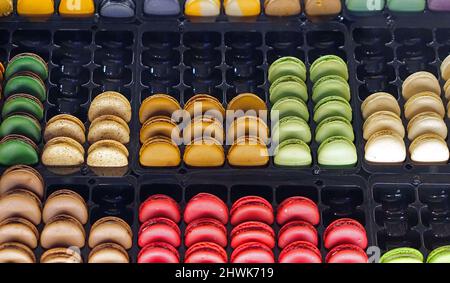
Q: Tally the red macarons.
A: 14